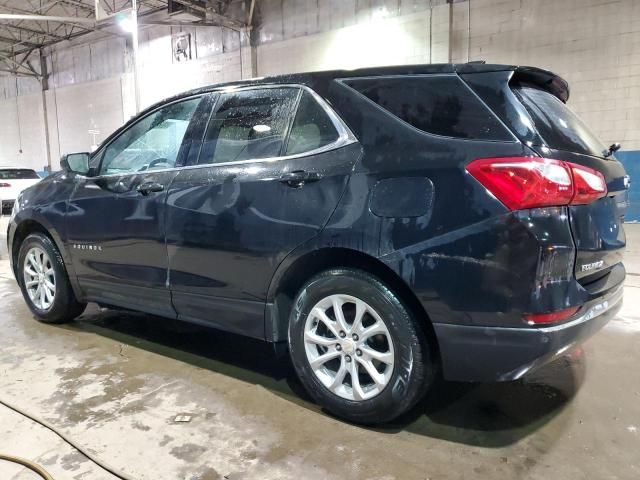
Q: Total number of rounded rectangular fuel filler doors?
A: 1